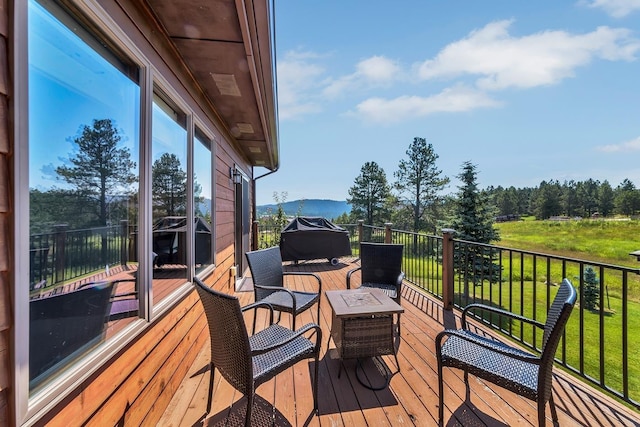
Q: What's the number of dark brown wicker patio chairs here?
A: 4